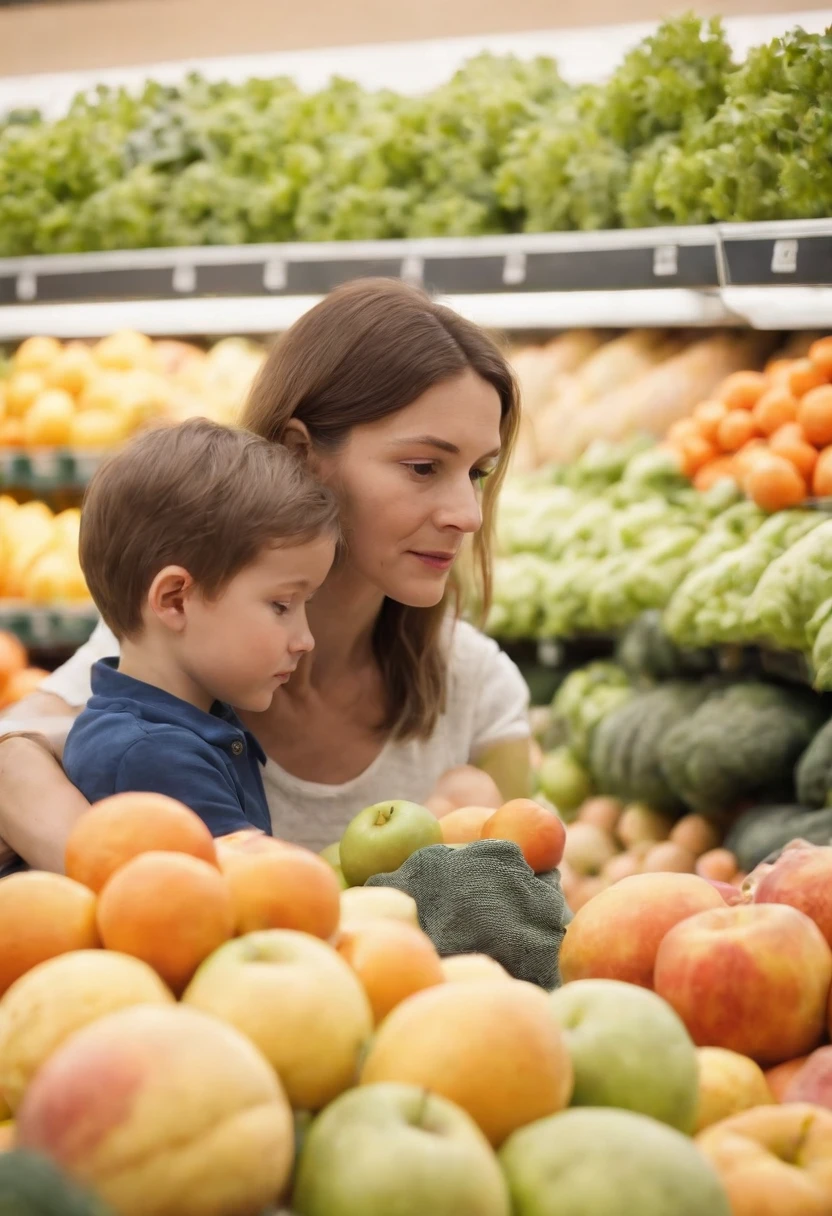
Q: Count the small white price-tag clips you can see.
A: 7